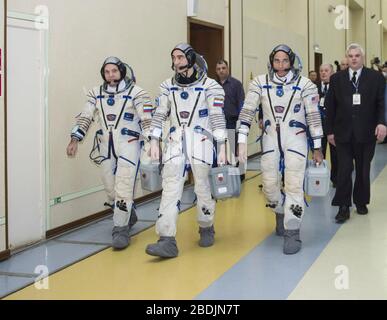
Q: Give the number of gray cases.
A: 3